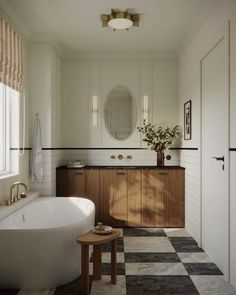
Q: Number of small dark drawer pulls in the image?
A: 3